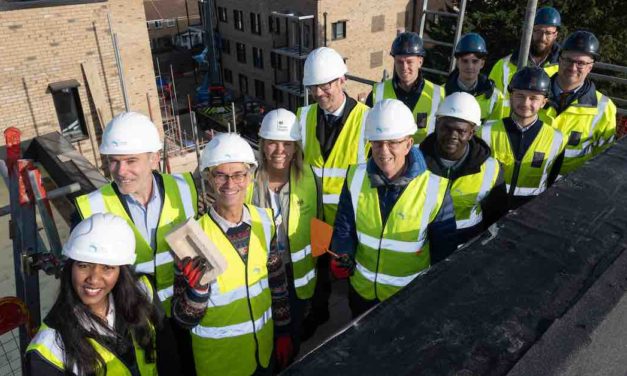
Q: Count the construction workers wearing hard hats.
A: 12